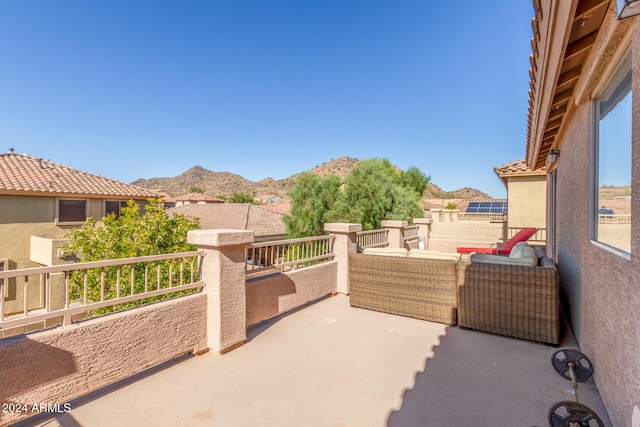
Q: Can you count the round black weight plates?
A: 2